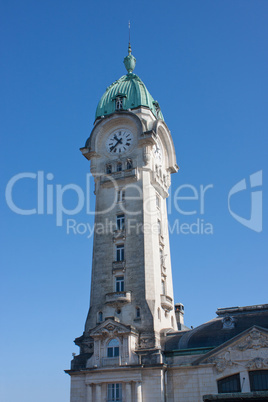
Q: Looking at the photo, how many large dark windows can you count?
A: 2